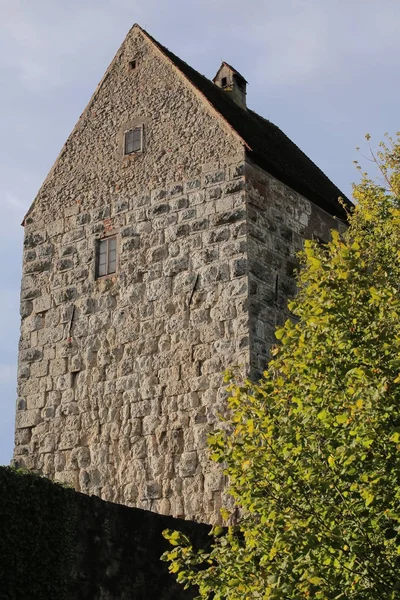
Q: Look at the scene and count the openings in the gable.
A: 2